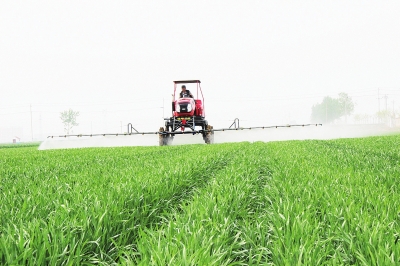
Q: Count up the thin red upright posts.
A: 3